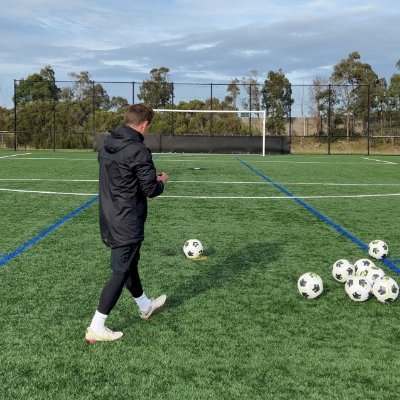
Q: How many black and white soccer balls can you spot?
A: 8